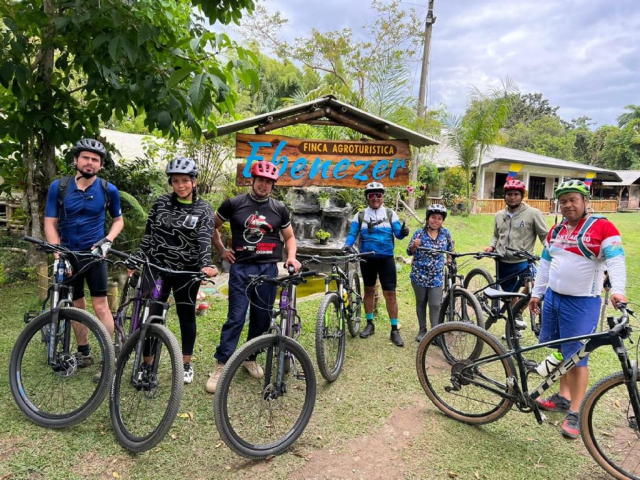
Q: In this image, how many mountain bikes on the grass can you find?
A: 7